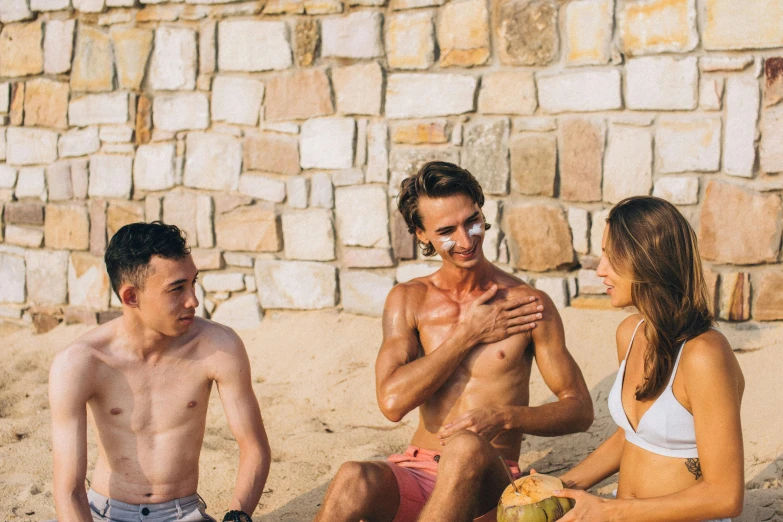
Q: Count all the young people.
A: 3